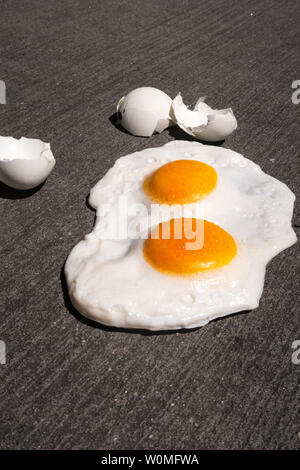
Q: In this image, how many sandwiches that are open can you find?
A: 0